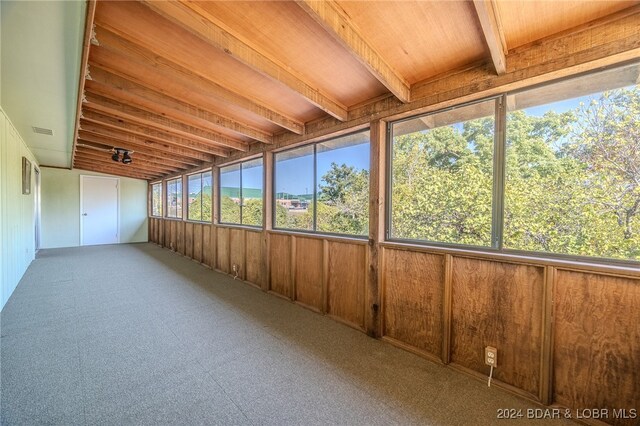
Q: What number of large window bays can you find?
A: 6